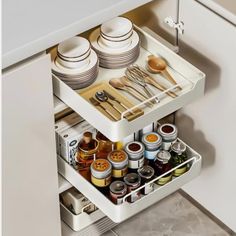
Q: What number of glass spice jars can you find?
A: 10